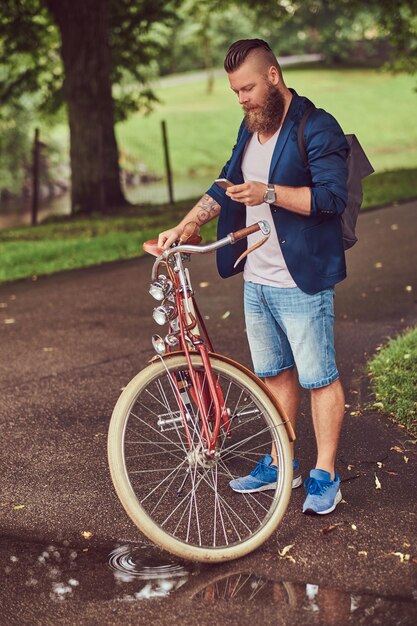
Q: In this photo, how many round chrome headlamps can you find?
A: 3